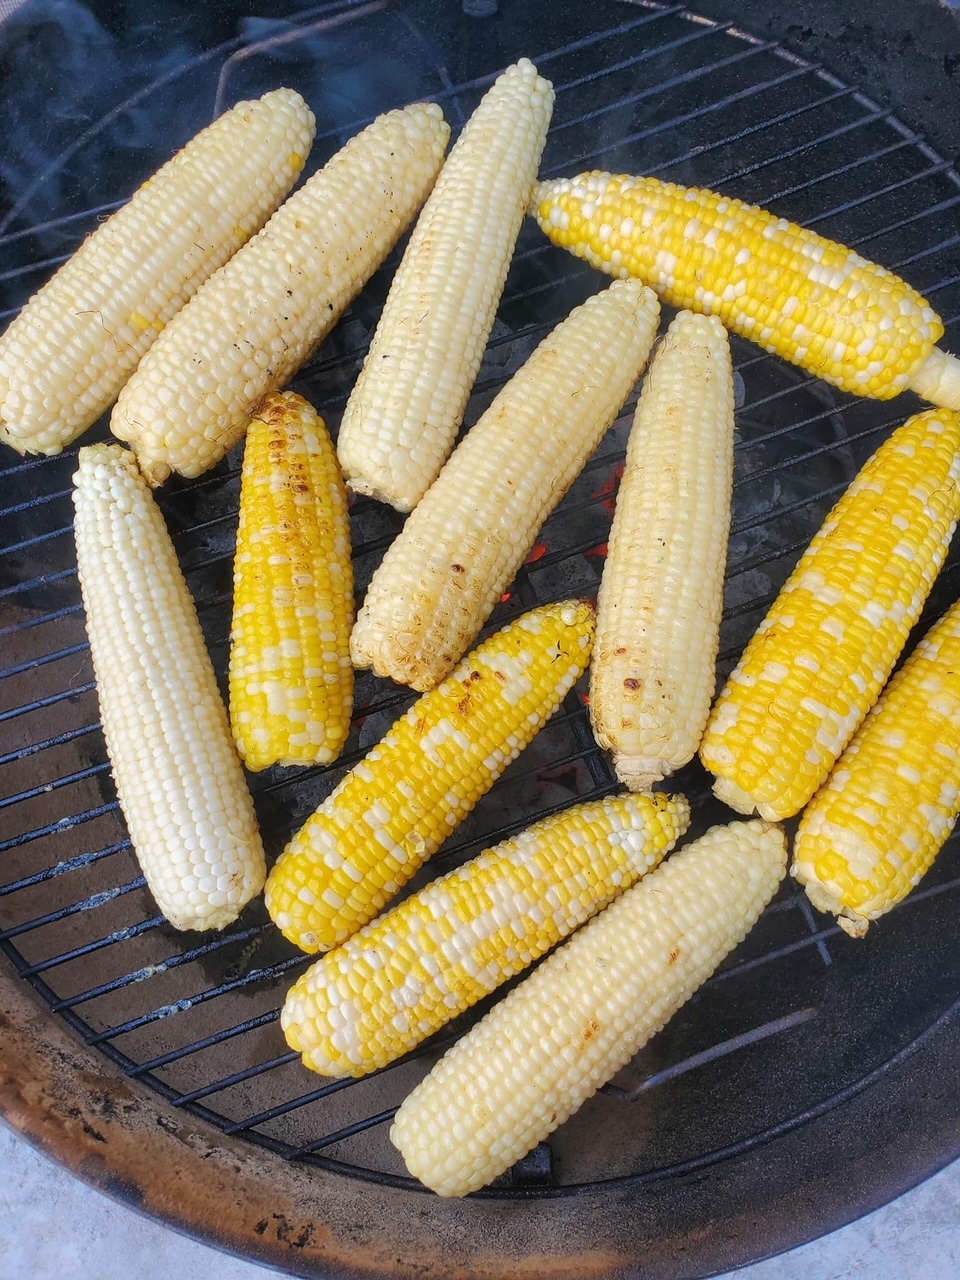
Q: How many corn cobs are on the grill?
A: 13